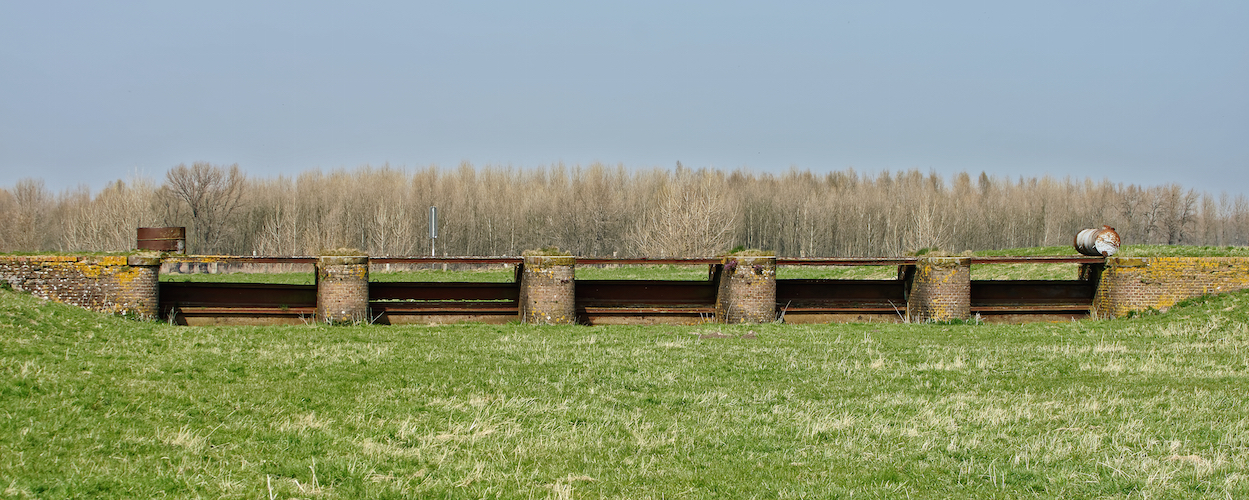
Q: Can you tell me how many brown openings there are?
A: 5